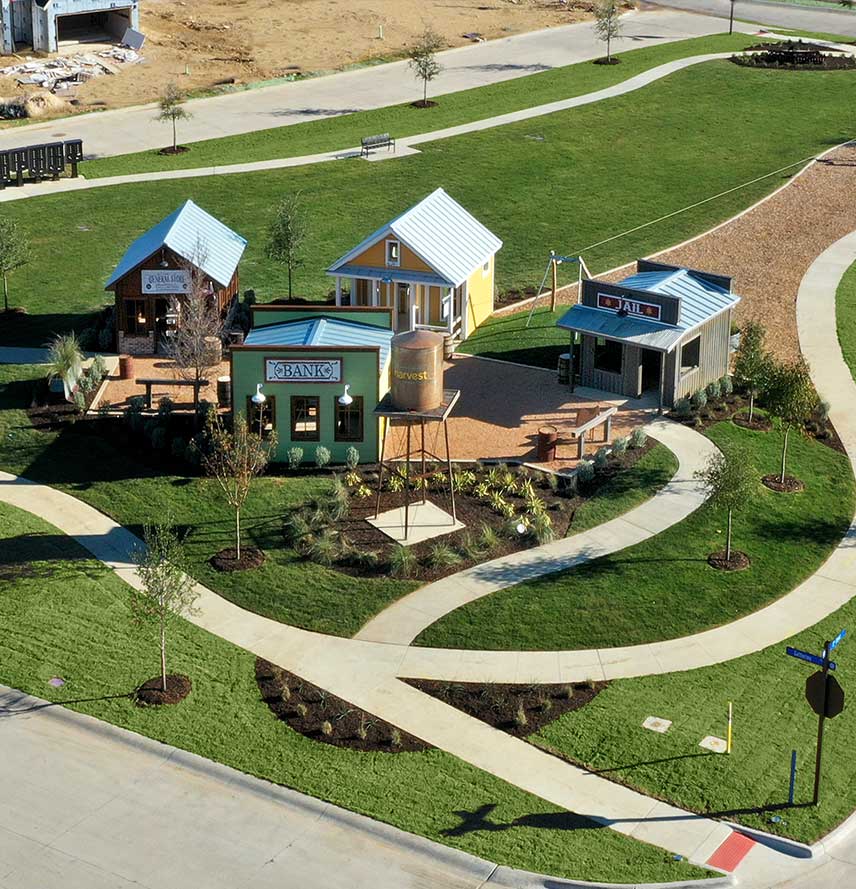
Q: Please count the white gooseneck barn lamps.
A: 2